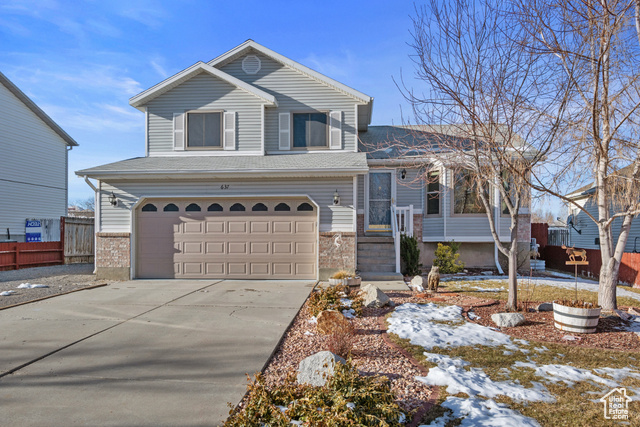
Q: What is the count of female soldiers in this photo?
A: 0